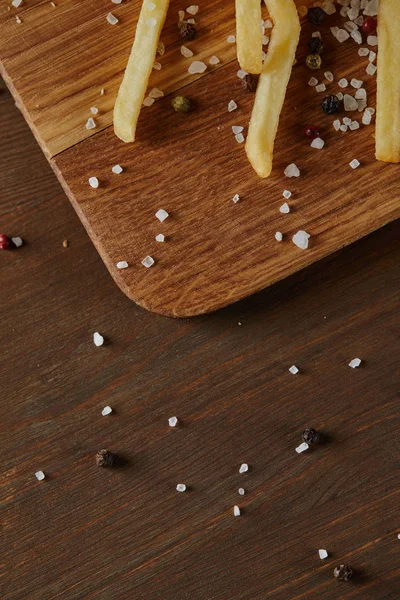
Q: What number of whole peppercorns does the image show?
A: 13